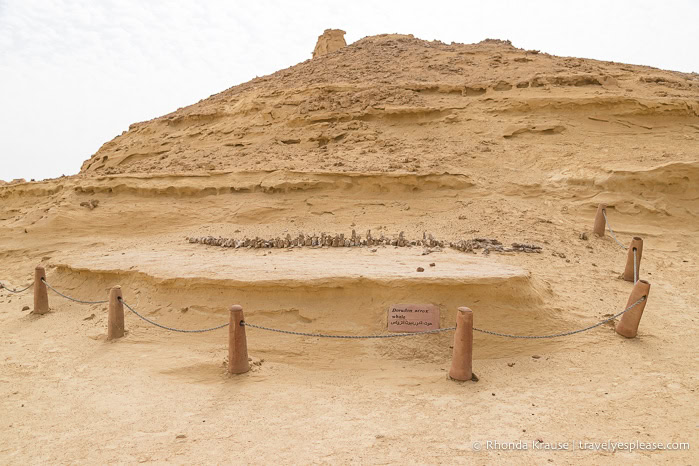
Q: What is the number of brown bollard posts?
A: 7